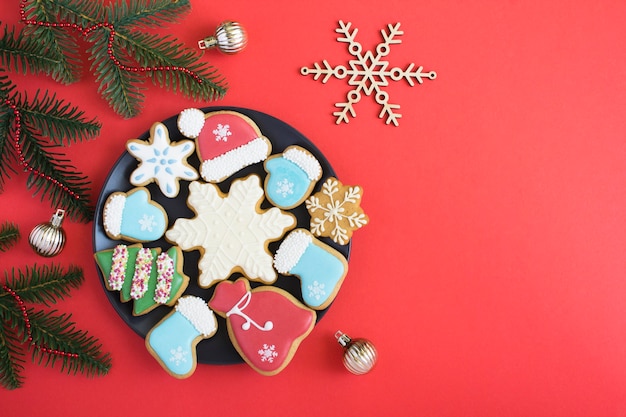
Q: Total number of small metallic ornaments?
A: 3